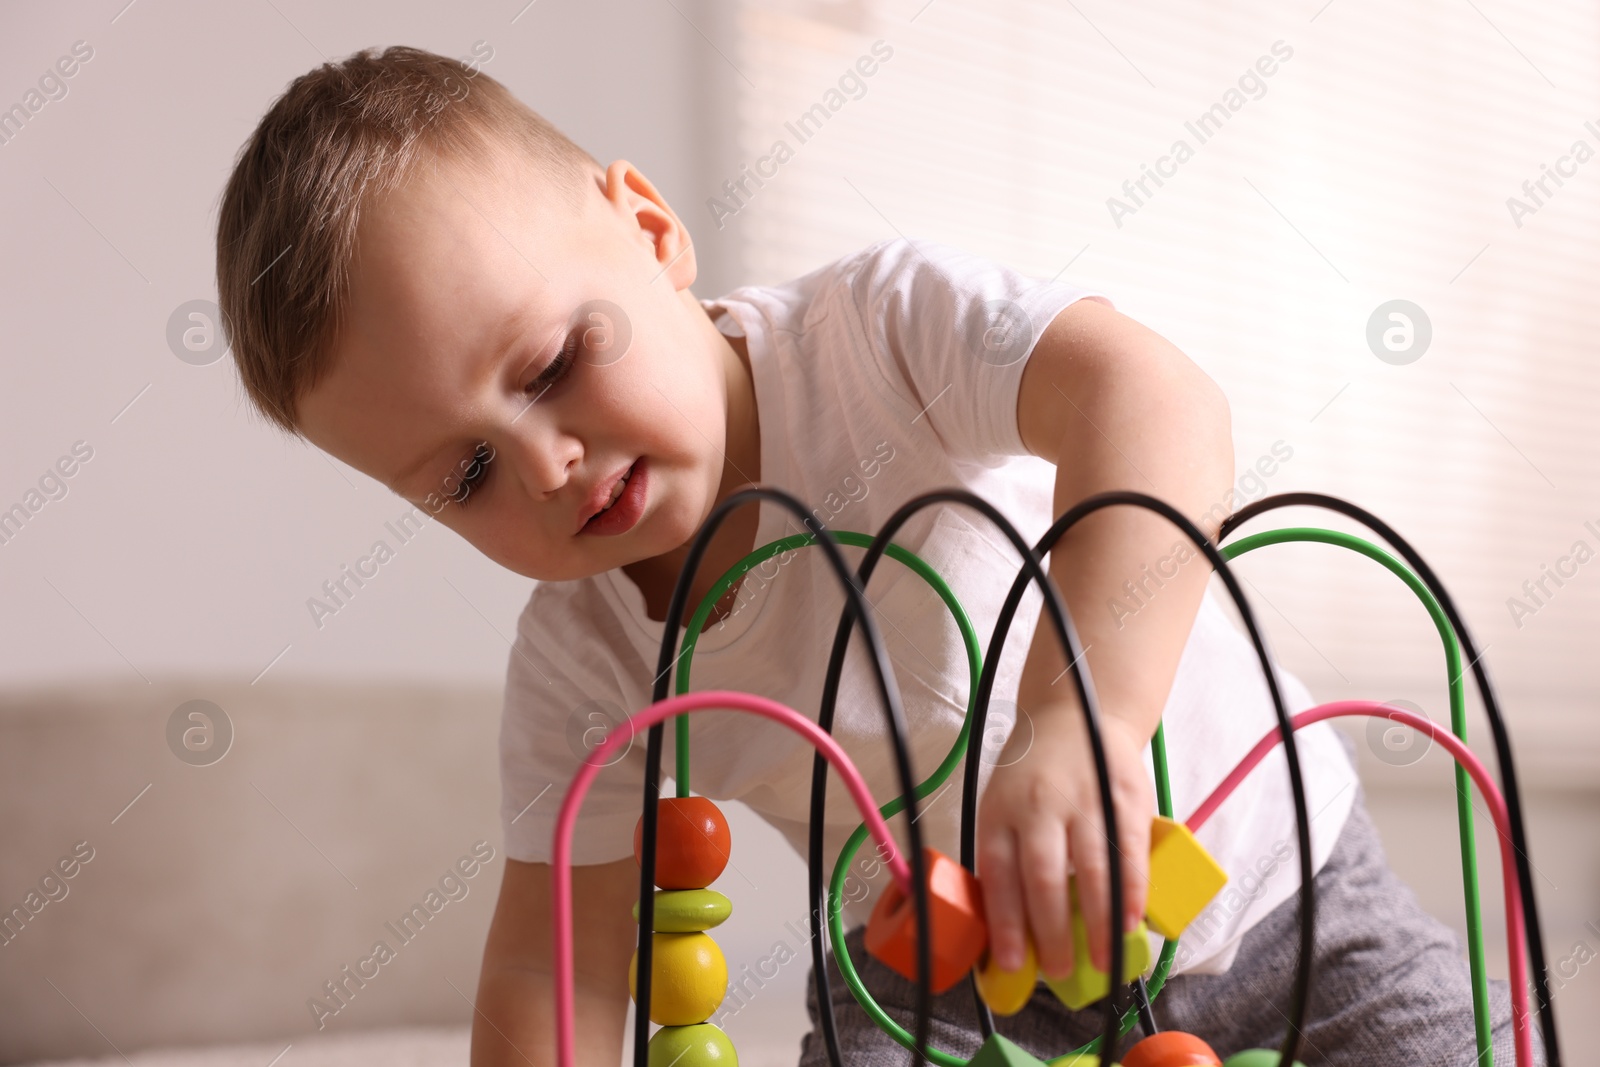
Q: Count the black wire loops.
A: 4